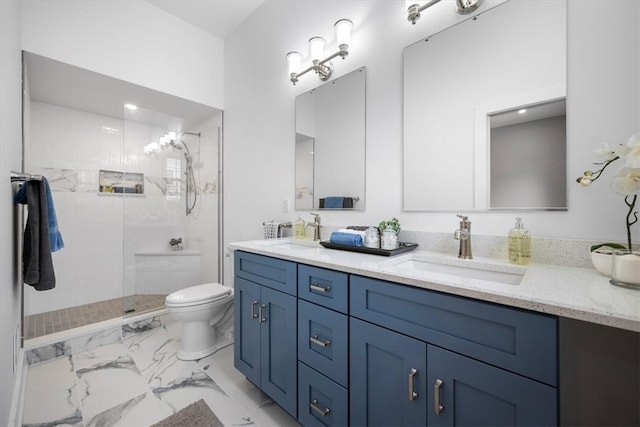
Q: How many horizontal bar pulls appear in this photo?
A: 3